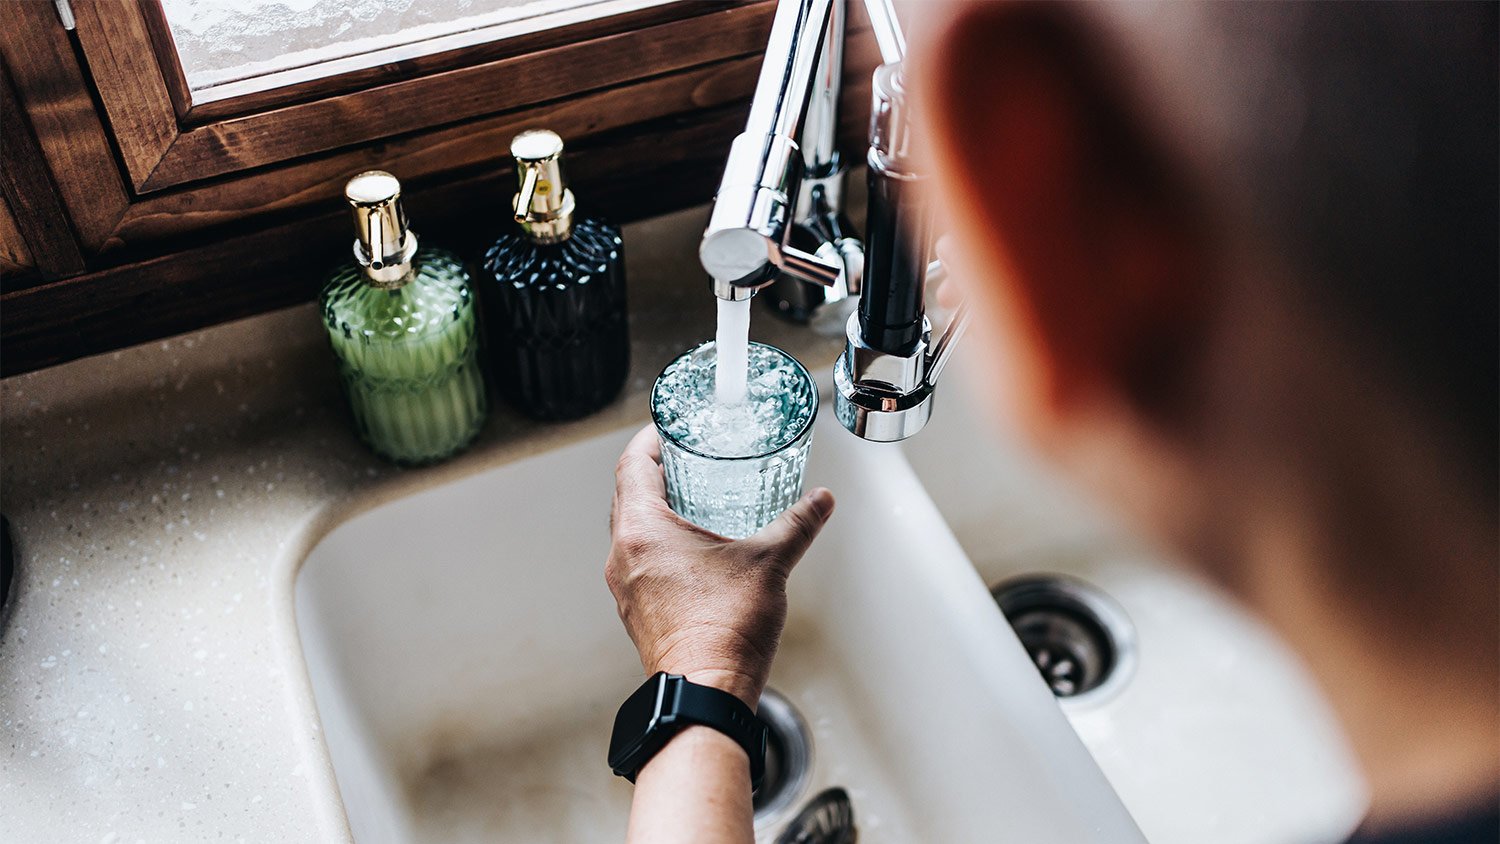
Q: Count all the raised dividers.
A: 1